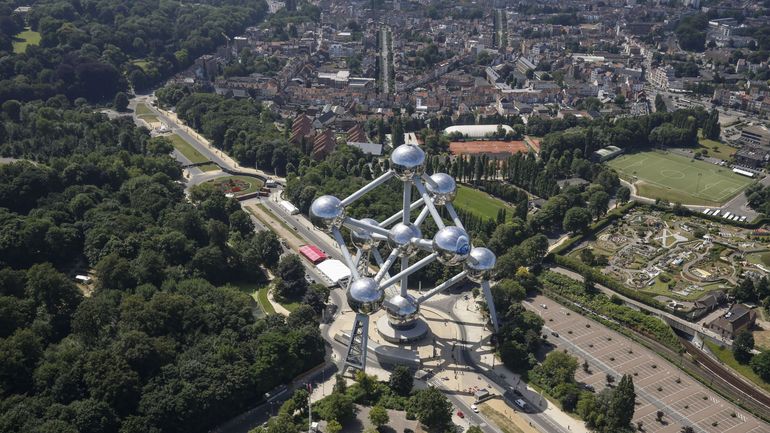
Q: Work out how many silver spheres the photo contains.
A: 9